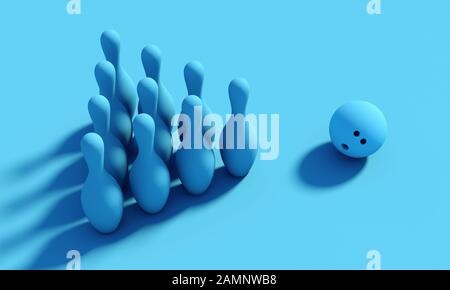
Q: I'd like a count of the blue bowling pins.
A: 10